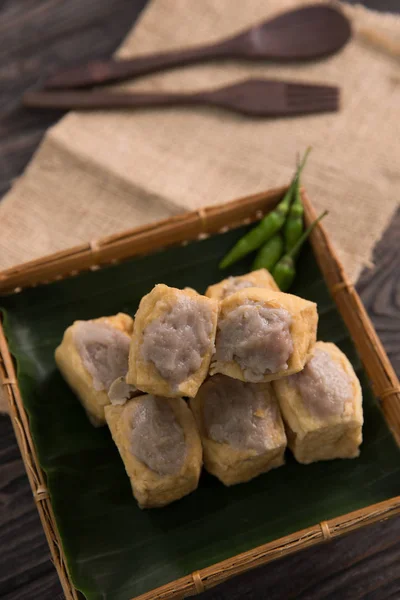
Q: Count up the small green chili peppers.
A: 4